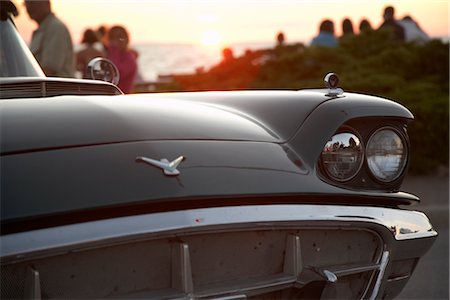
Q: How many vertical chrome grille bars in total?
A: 3